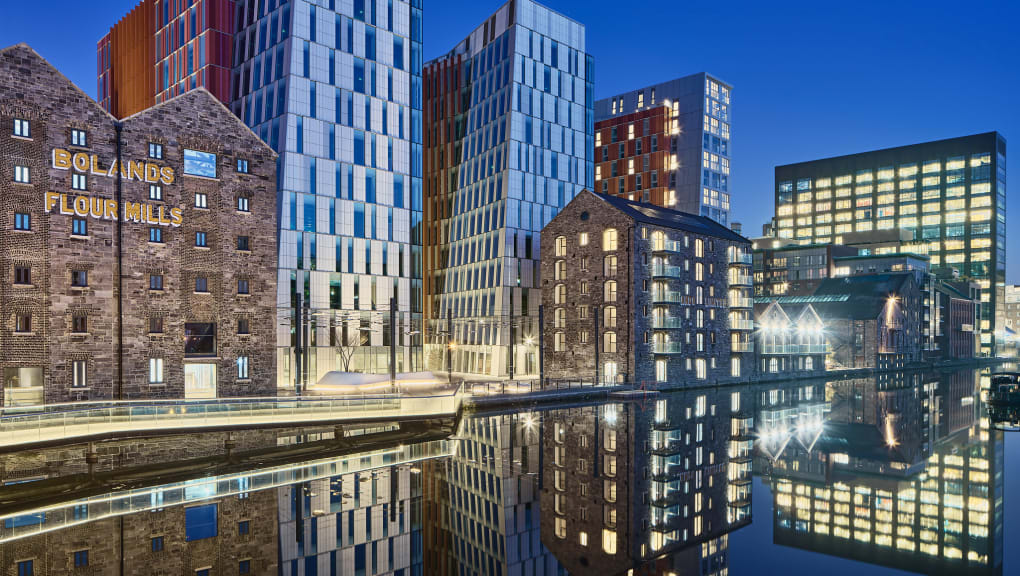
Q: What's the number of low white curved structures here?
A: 1